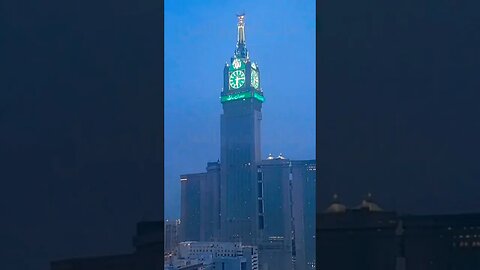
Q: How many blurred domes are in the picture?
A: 2